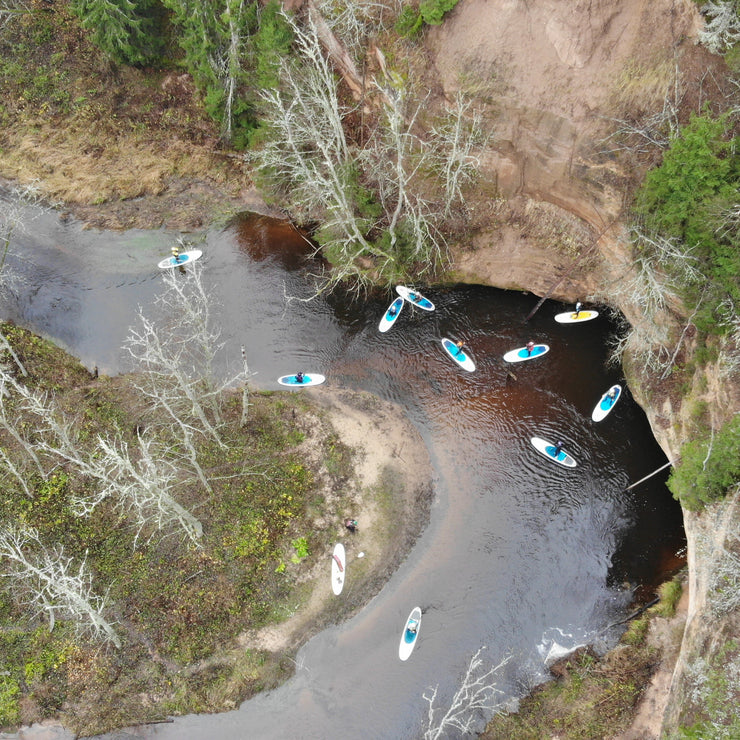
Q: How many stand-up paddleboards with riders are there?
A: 10